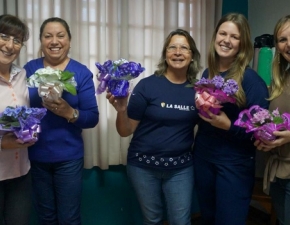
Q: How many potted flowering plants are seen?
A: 5